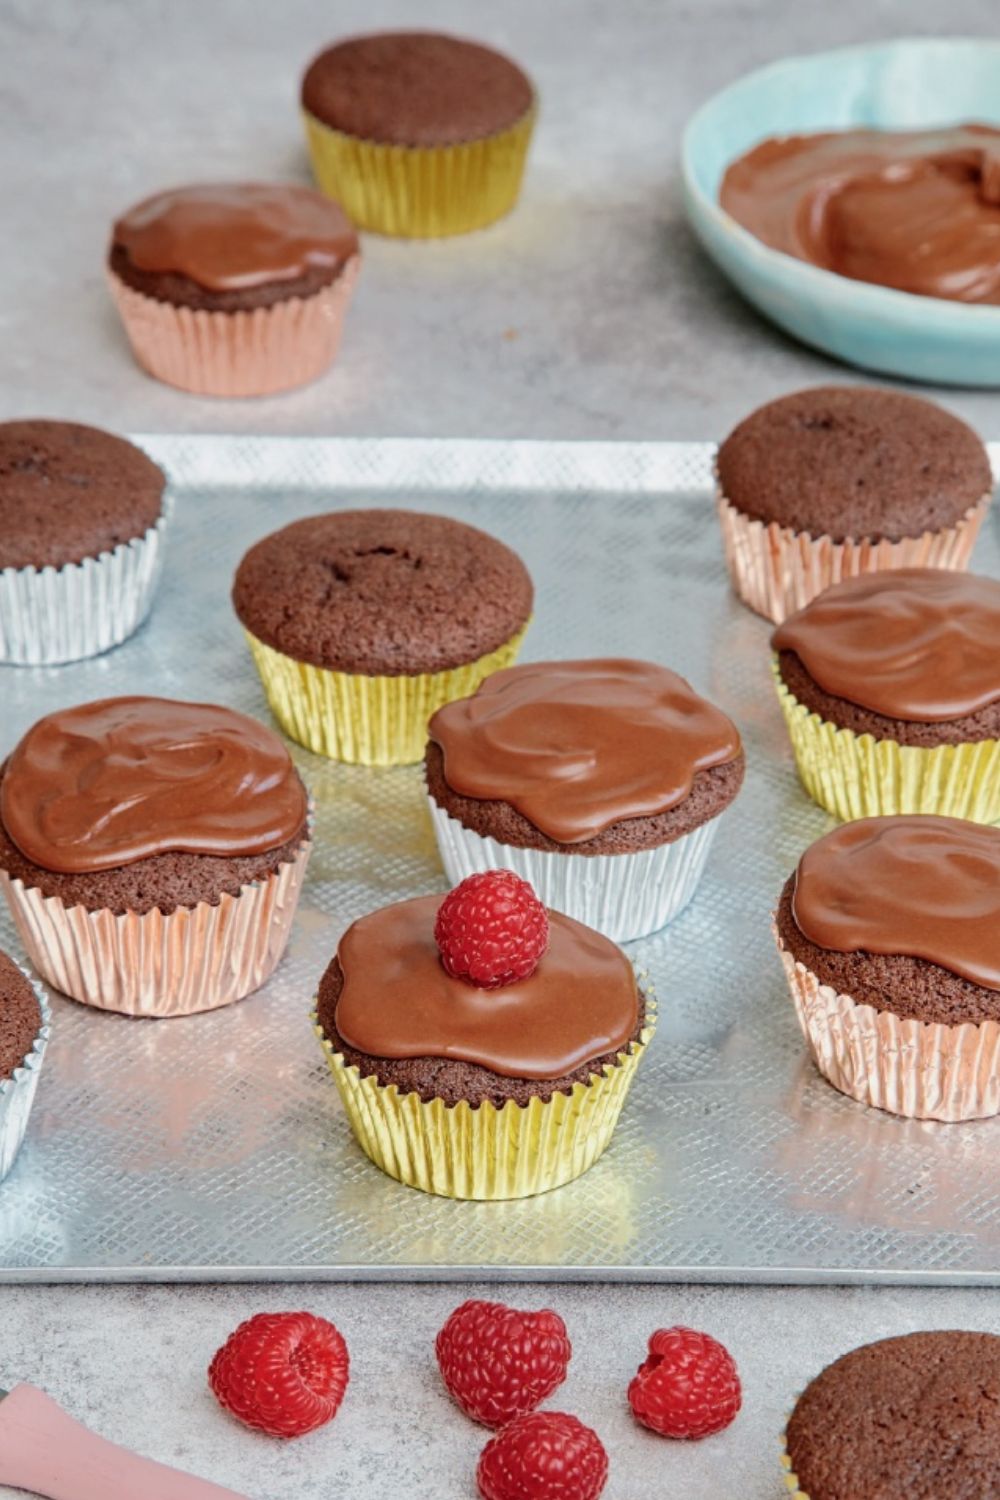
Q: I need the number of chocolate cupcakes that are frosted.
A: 6